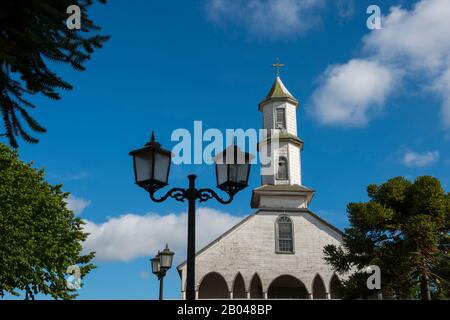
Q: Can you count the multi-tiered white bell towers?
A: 1